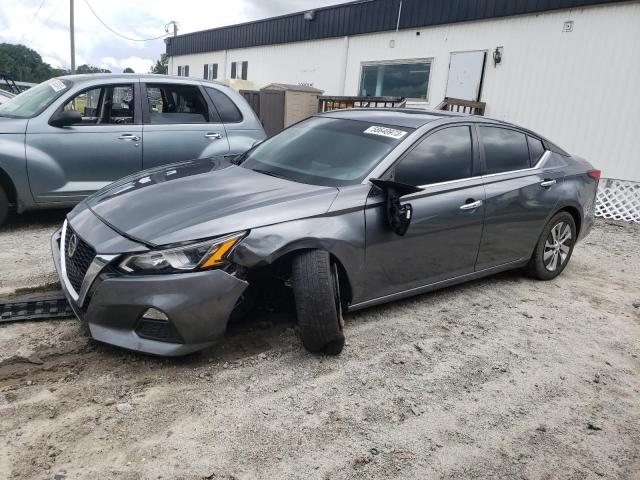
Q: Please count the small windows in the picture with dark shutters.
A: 3